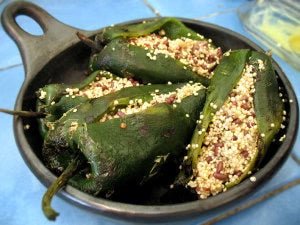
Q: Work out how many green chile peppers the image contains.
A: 4